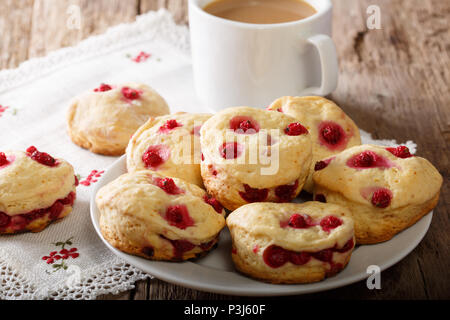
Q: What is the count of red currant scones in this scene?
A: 8